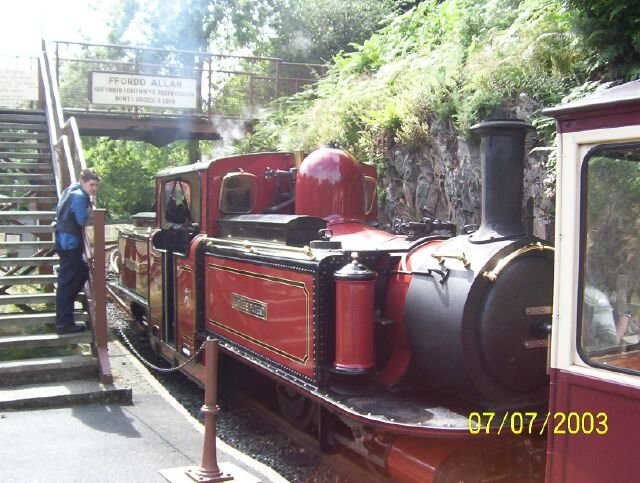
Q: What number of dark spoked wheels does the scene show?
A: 1